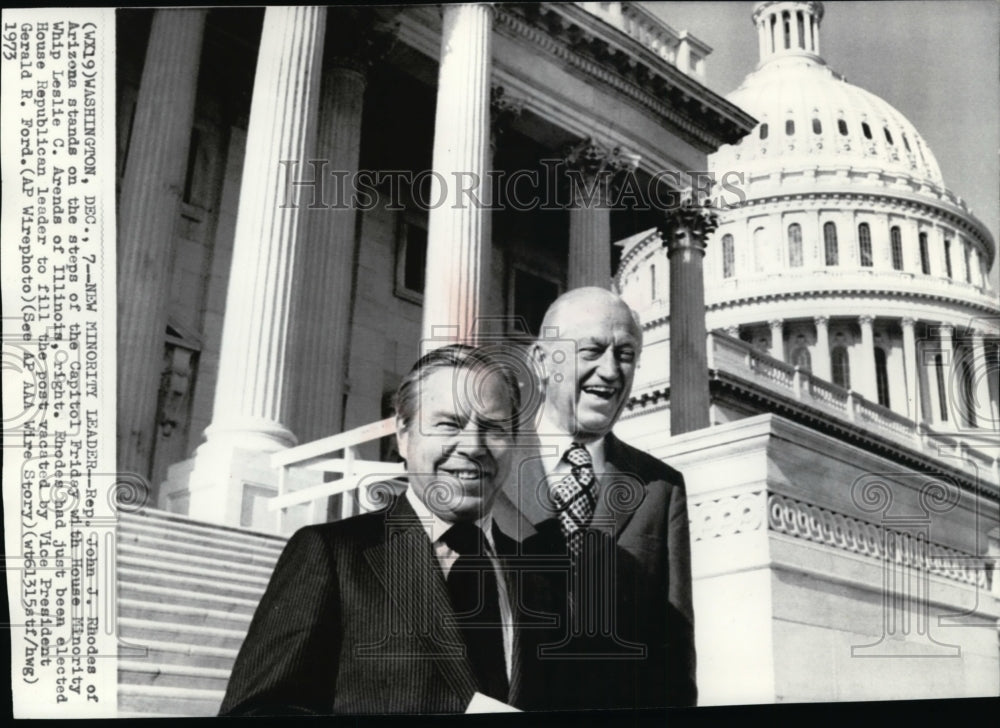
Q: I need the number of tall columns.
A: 6